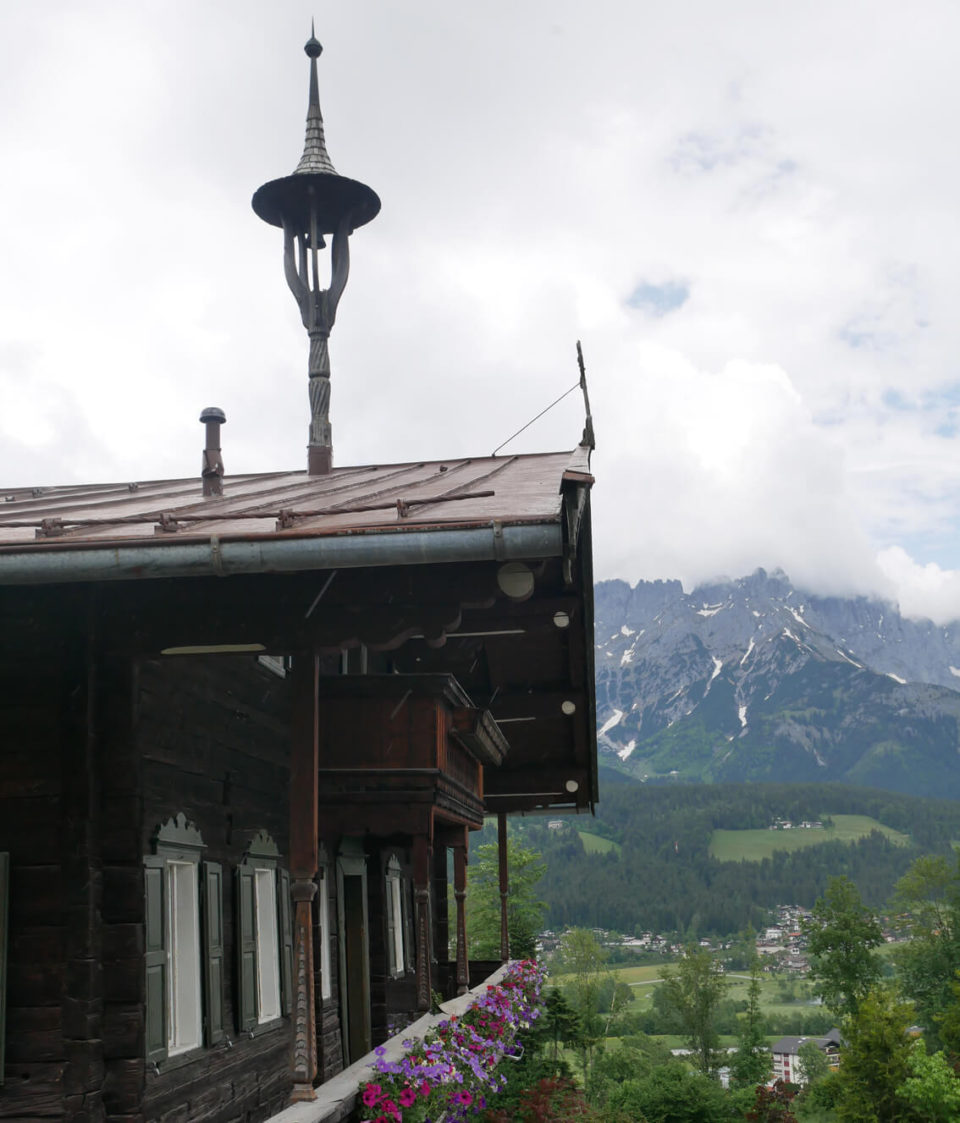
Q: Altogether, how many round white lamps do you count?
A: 4